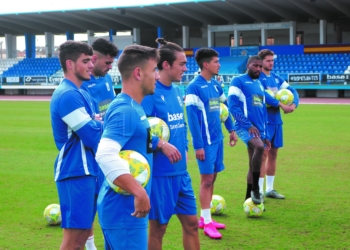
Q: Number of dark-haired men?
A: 7